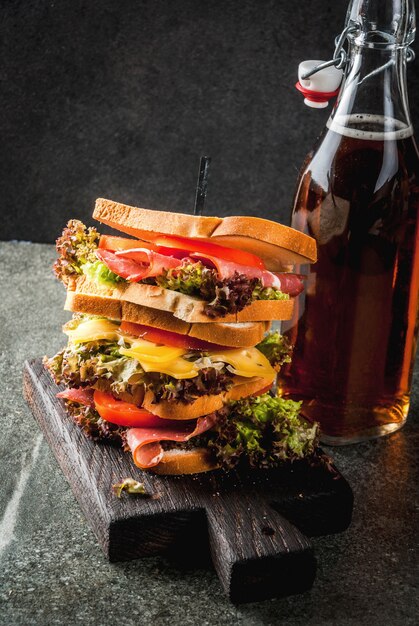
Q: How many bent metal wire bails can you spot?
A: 1